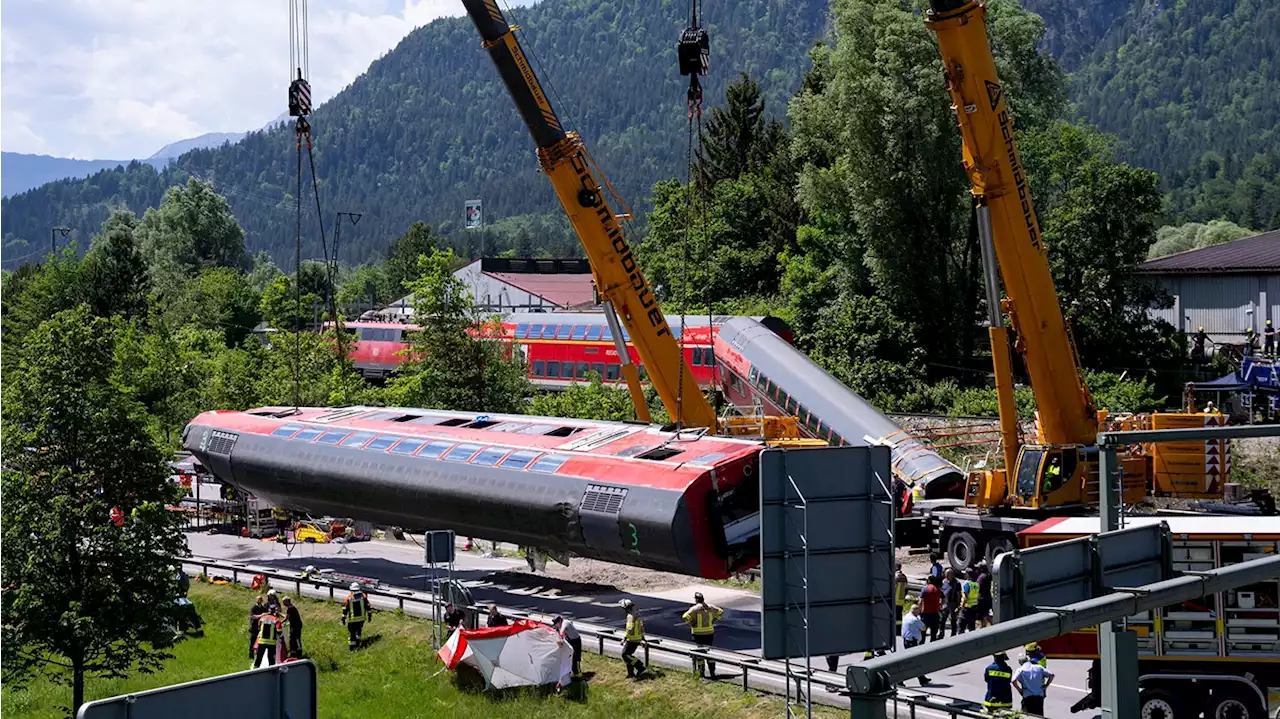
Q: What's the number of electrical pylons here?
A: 2